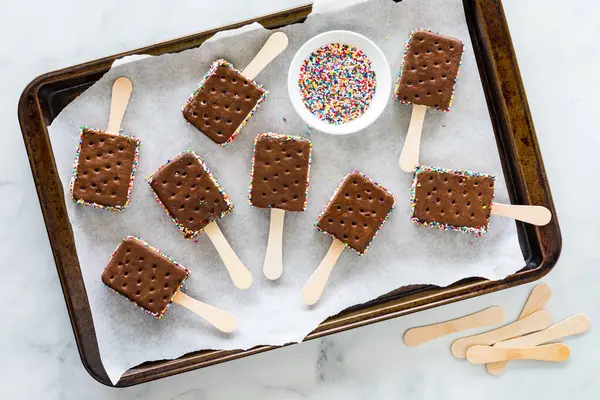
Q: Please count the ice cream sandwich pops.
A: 8